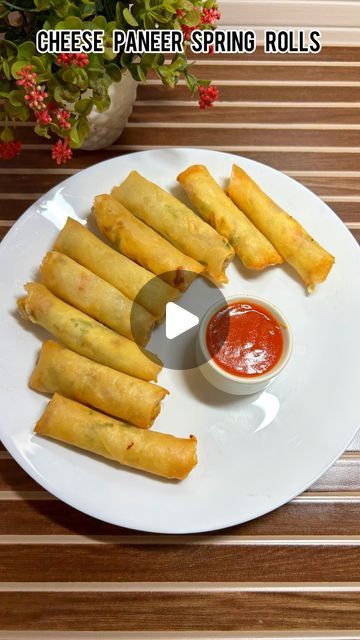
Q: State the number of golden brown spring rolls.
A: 9